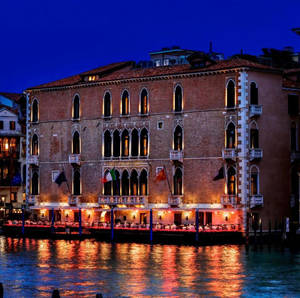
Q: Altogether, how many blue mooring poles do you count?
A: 6